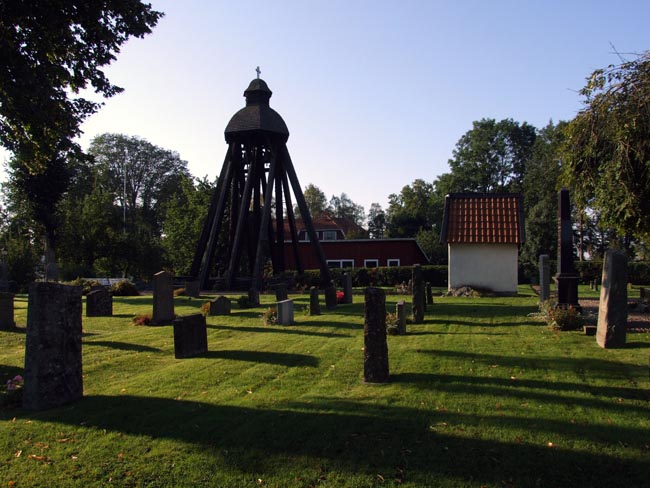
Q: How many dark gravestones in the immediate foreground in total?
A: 3